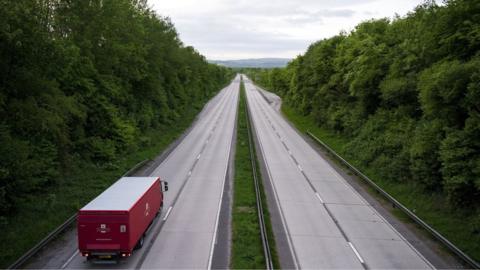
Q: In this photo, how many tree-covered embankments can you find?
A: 2